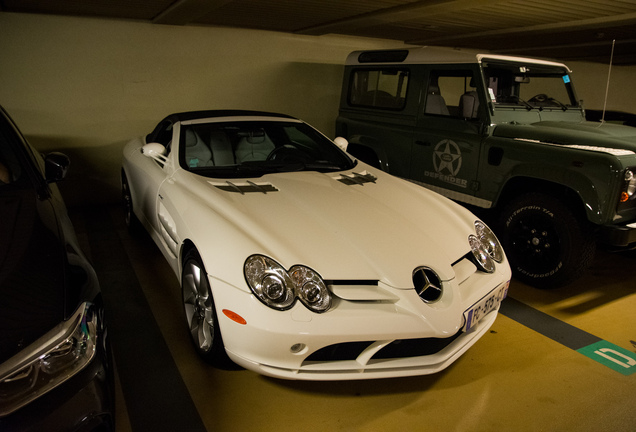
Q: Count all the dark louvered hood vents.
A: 2